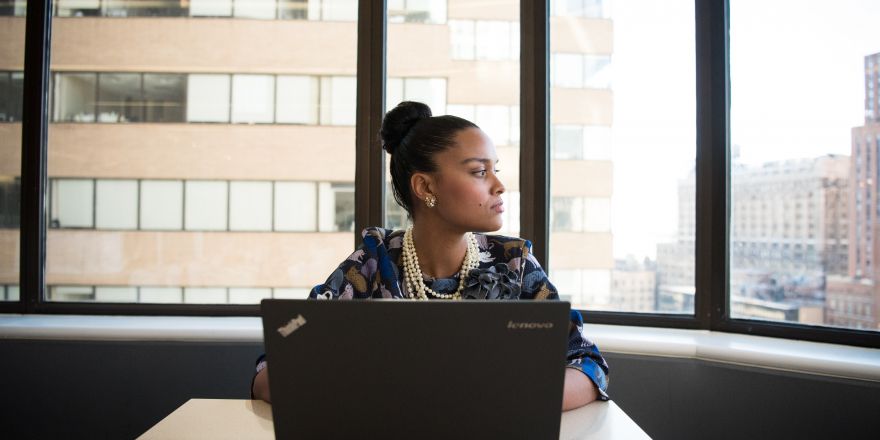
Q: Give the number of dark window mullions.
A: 4